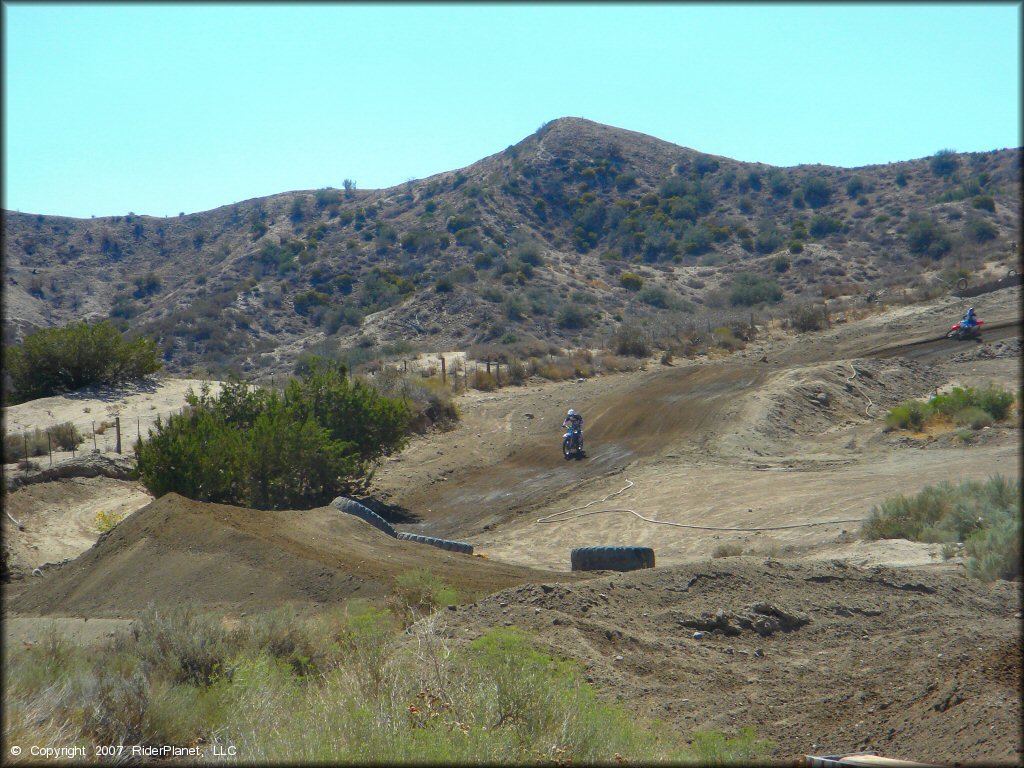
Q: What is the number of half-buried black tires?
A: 3